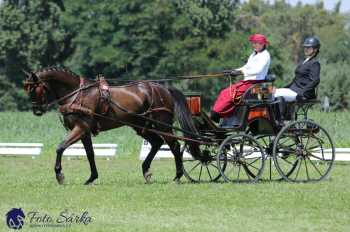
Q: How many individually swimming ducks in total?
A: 0